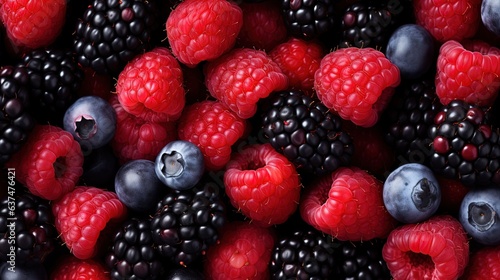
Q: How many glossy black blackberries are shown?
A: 13